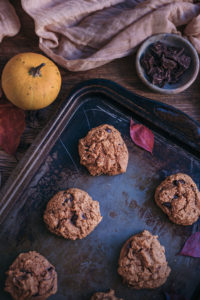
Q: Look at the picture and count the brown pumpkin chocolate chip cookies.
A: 6